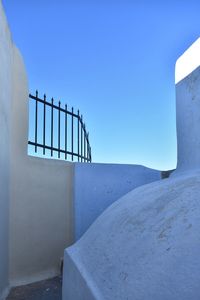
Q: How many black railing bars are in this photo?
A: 11